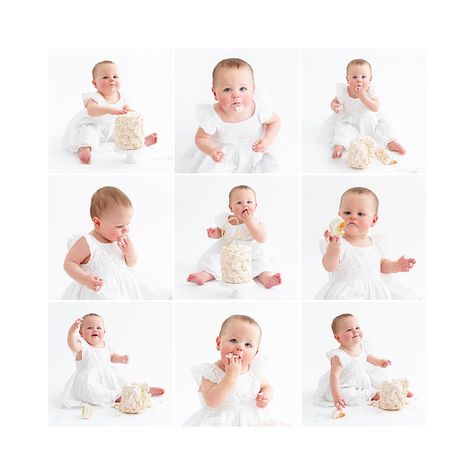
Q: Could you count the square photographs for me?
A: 9